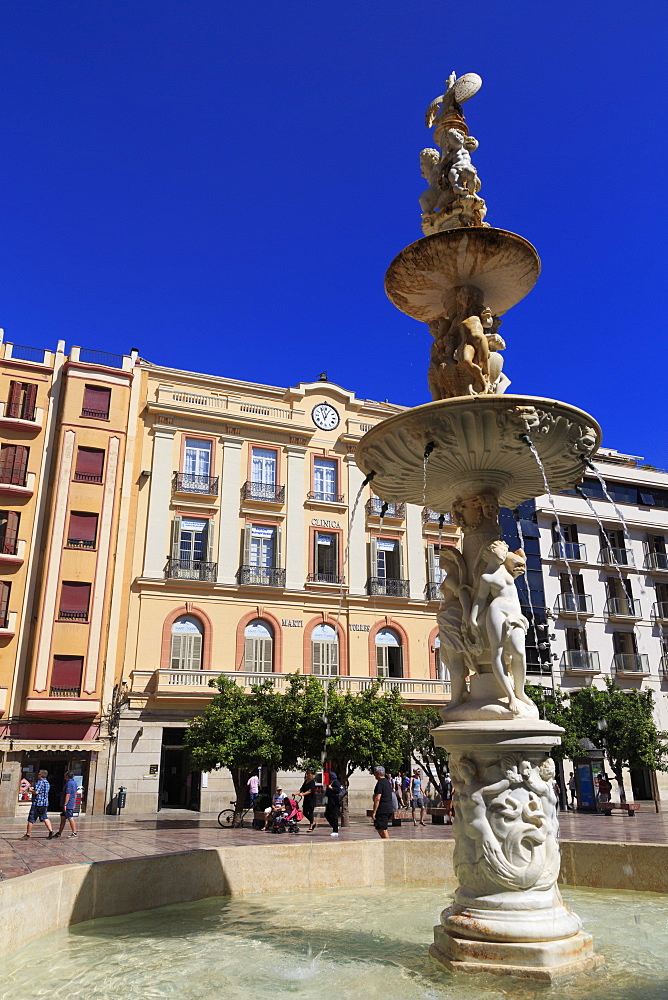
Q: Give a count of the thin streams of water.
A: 8